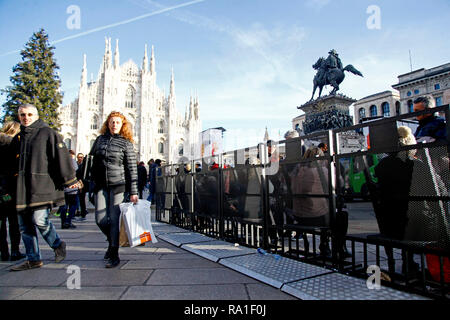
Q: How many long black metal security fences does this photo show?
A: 1